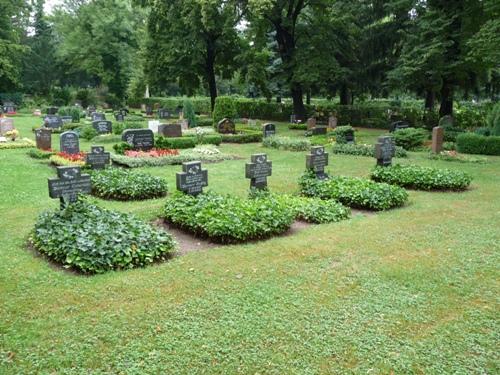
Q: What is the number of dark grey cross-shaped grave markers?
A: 6